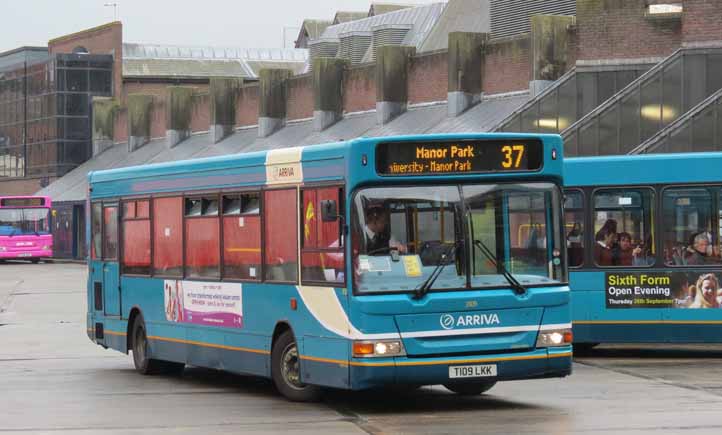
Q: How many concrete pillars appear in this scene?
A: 9